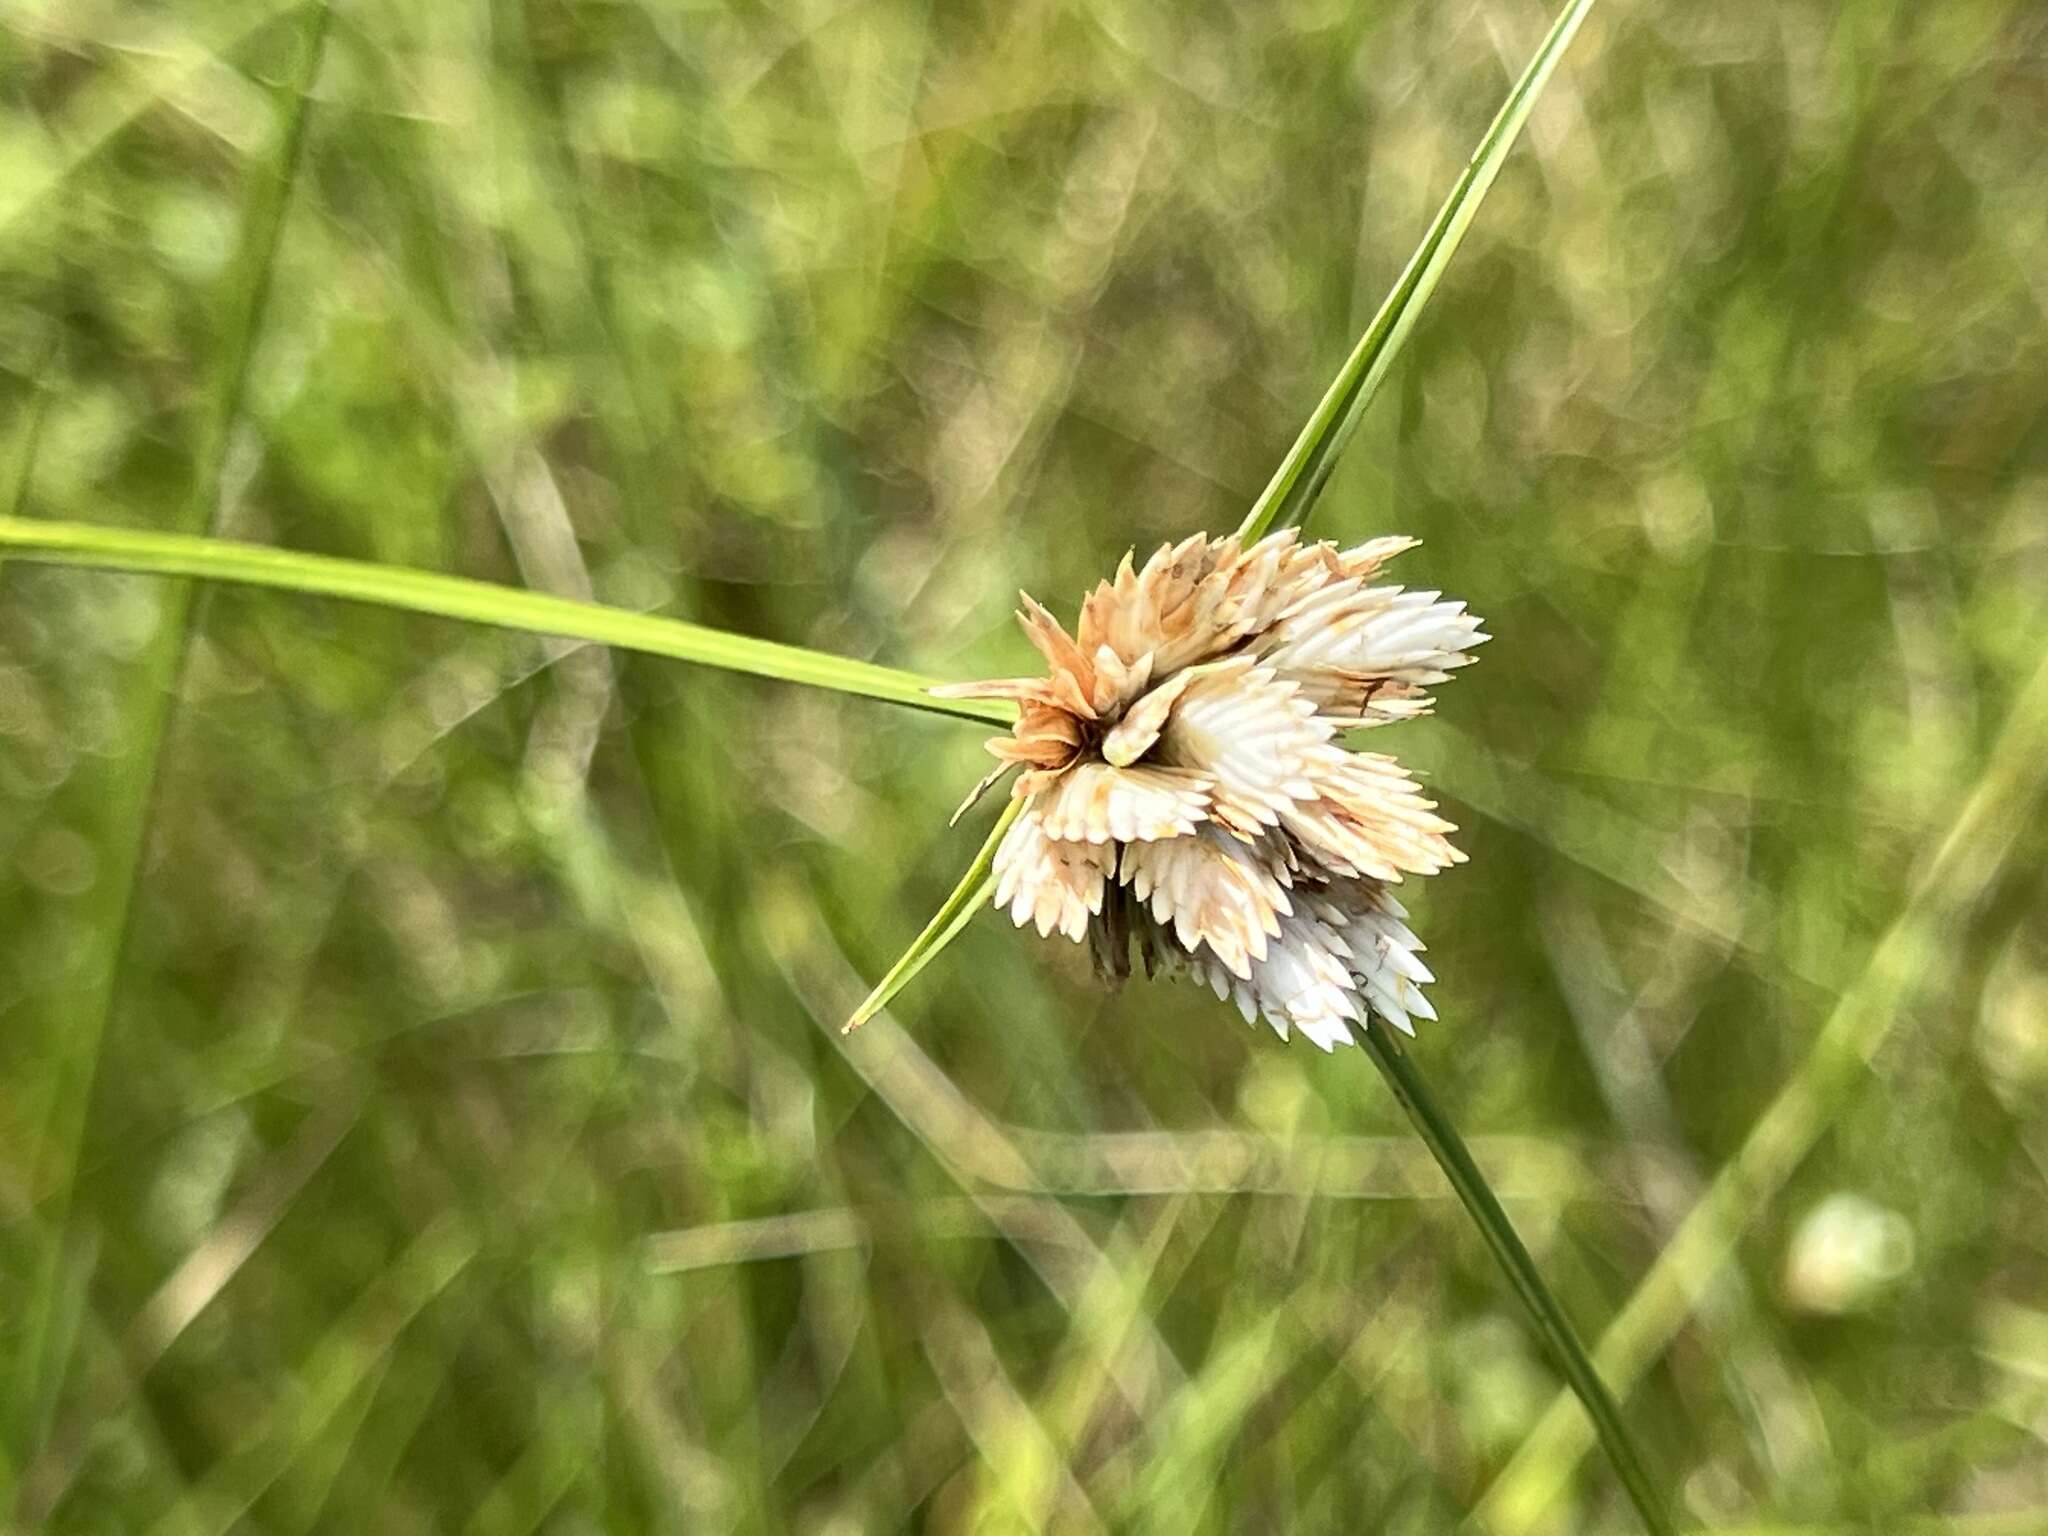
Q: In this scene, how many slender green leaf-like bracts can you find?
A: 3